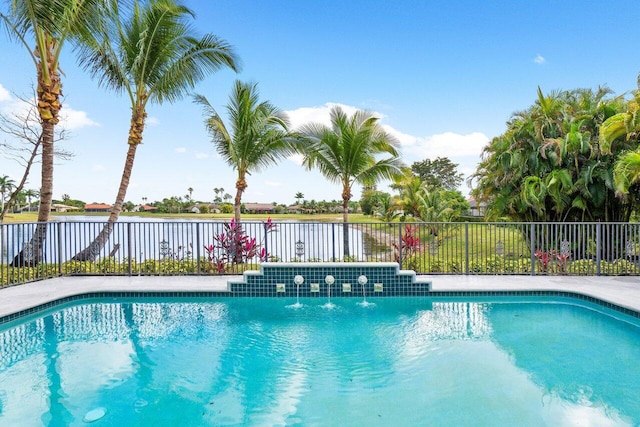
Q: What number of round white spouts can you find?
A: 3